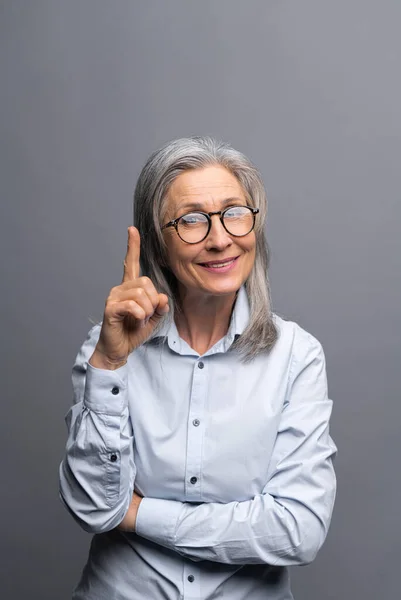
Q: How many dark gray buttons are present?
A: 6